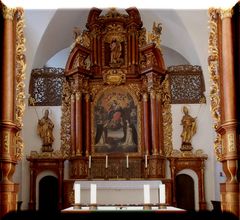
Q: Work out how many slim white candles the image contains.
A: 4